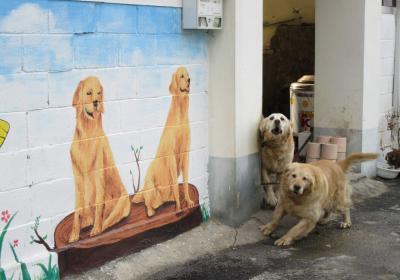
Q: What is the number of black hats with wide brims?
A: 0